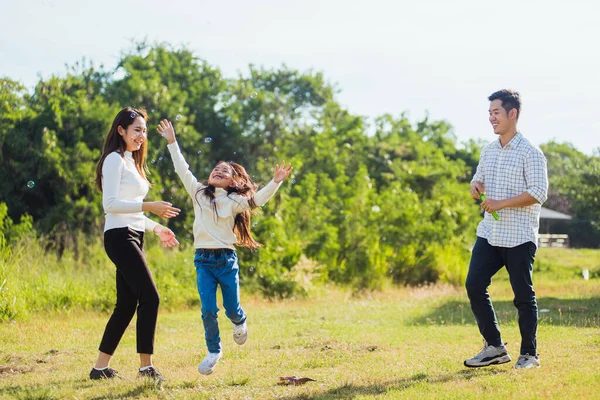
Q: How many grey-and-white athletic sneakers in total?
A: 2